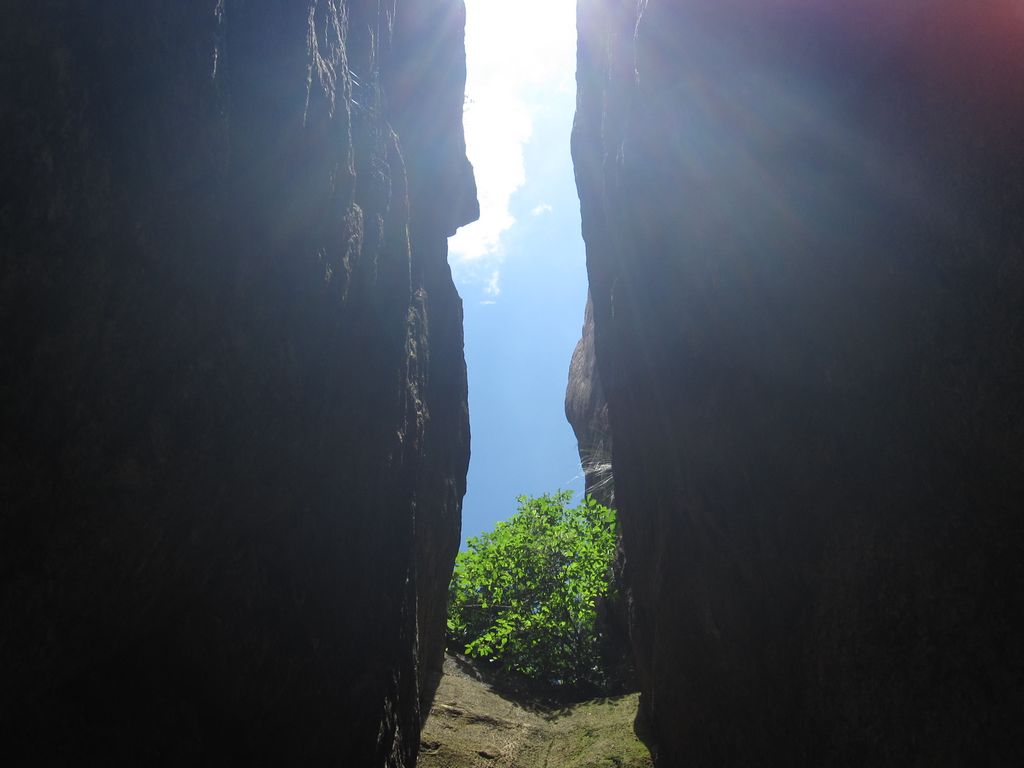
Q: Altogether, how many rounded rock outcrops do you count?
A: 1